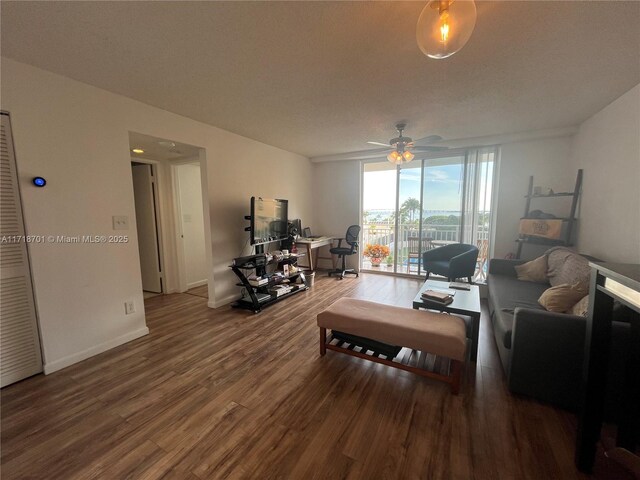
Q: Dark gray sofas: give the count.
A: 1